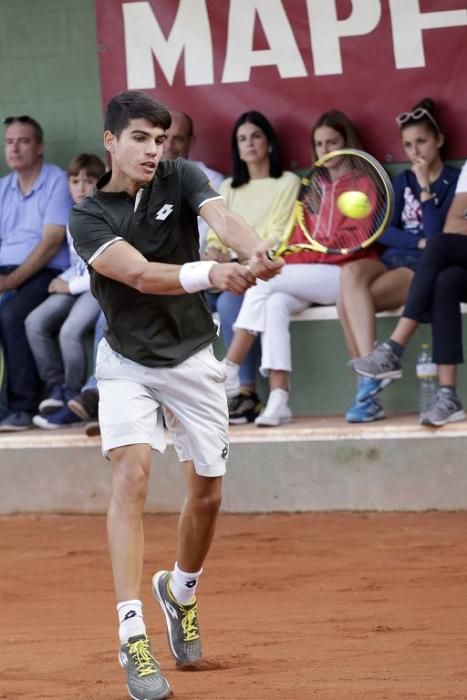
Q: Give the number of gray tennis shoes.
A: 4